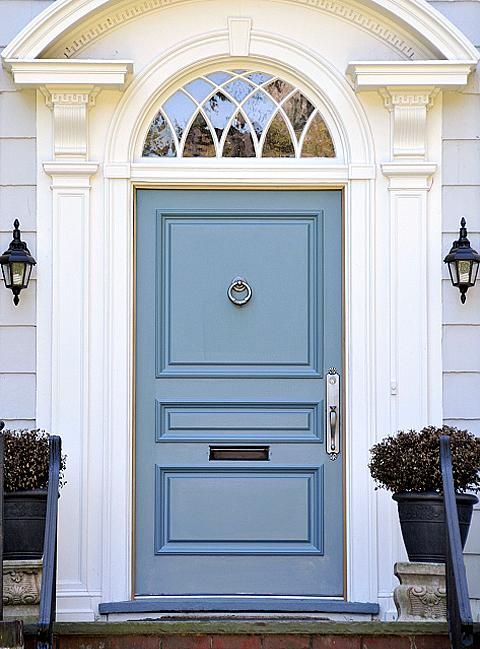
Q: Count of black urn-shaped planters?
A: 2